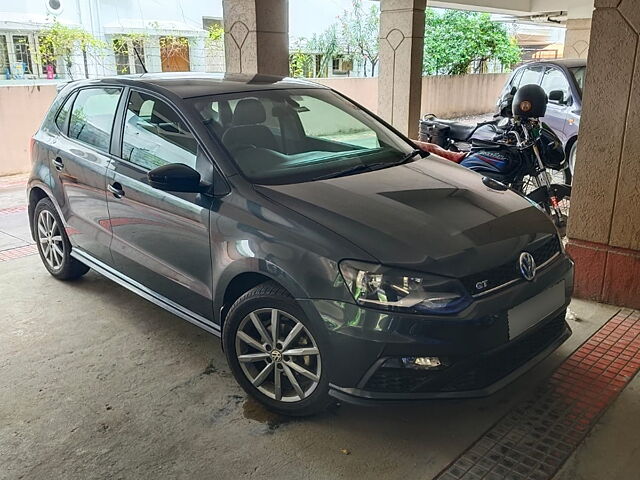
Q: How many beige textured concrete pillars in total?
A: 4